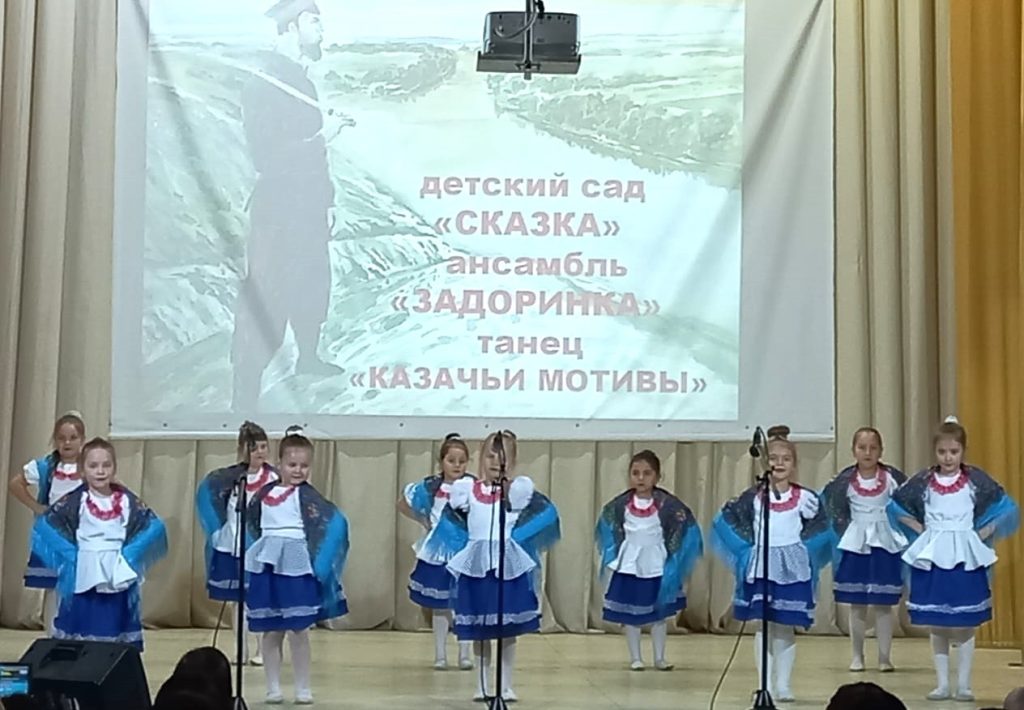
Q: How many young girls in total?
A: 10